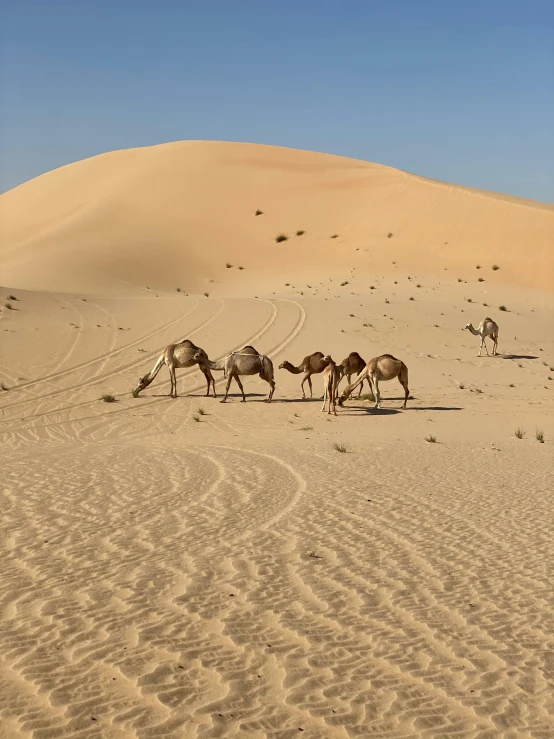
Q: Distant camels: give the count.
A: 1